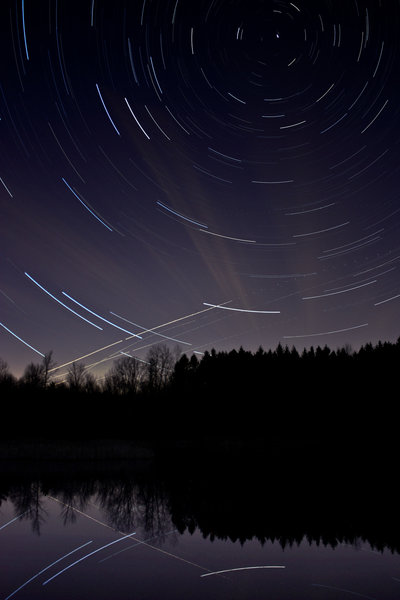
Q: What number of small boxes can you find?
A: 0